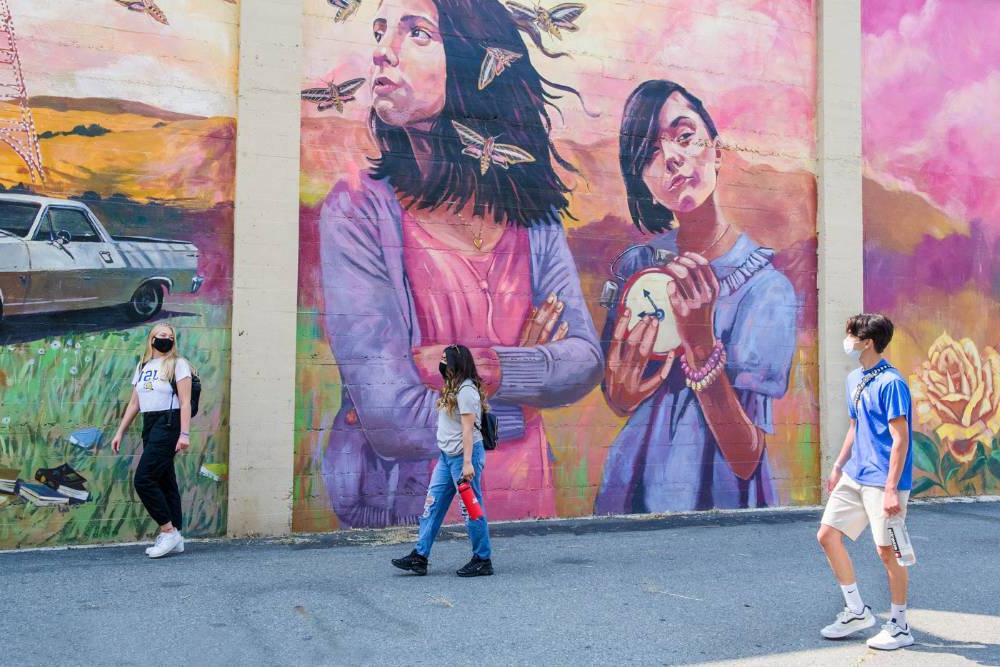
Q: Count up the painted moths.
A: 6